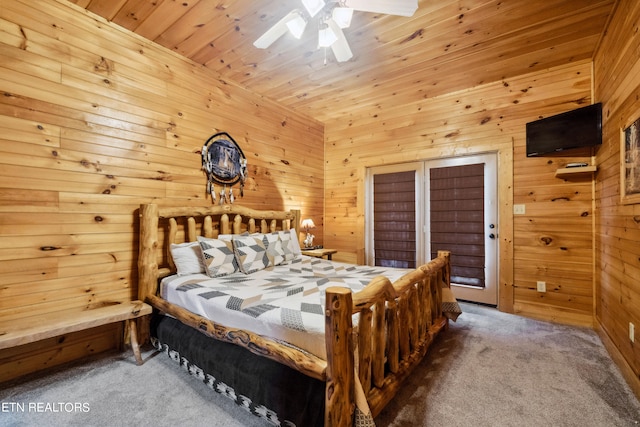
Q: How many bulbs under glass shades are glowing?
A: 4